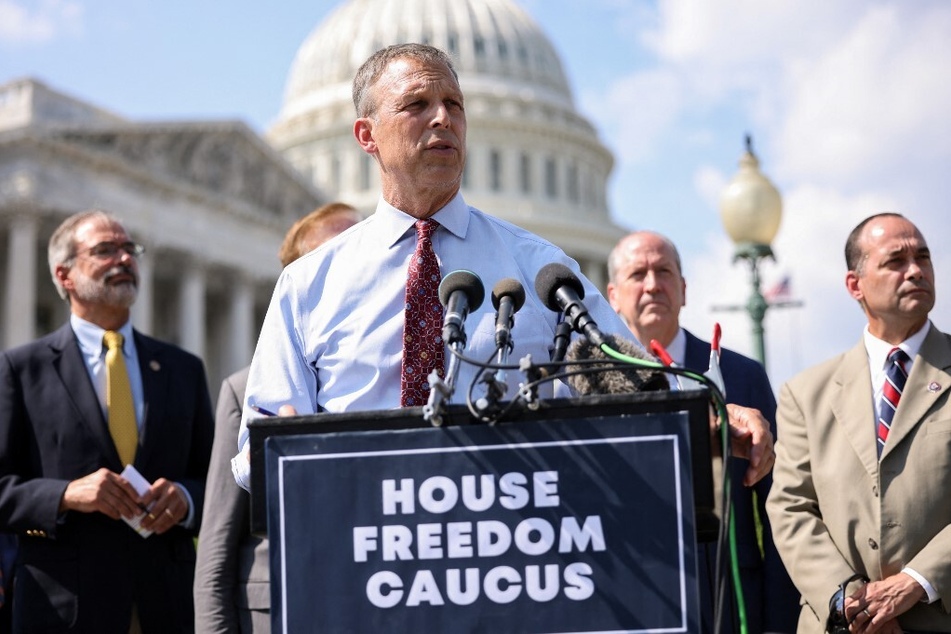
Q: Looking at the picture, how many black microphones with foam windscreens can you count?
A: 3